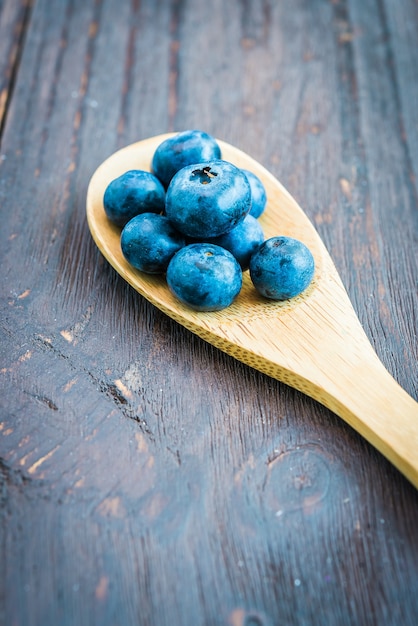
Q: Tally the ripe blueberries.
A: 8